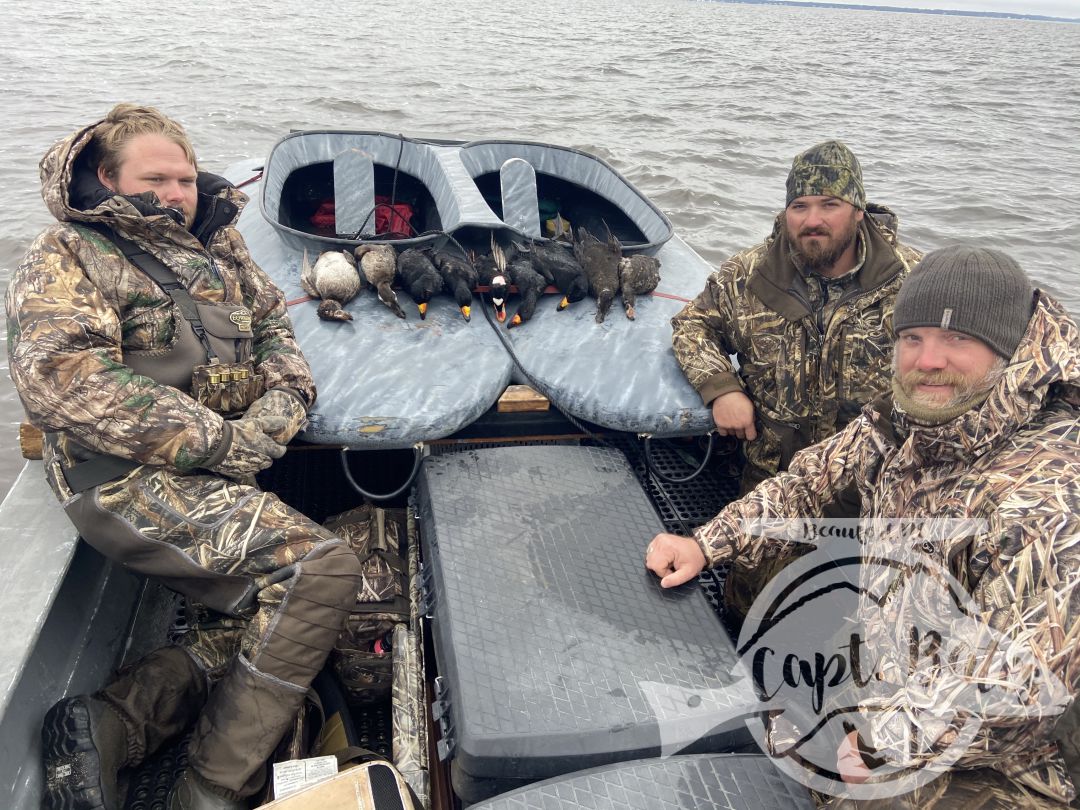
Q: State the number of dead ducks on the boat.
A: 9